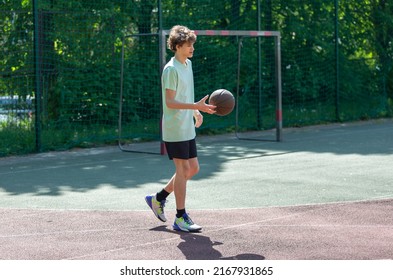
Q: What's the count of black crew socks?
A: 2